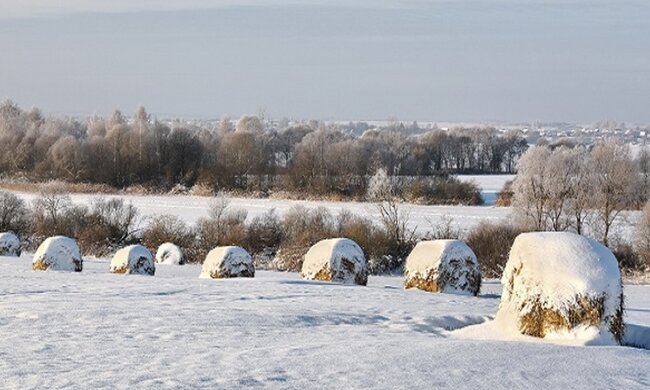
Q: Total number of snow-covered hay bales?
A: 8